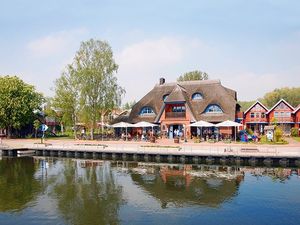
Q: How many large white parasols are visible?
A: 4